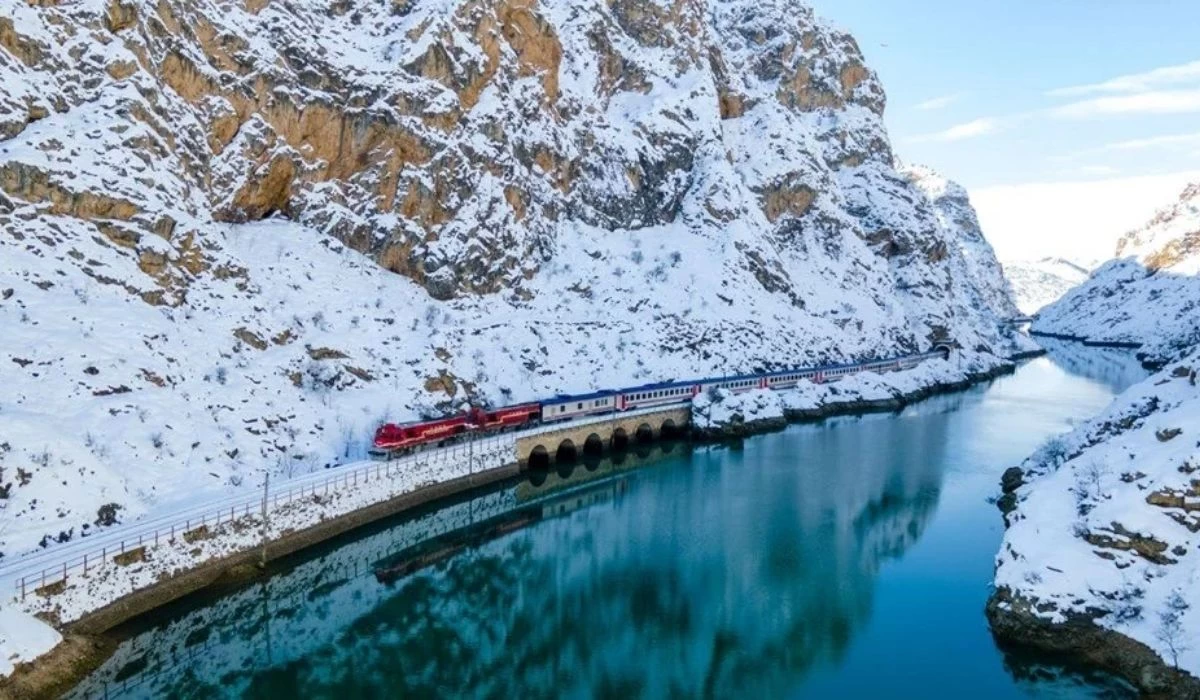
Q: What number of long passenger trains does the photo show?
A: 1